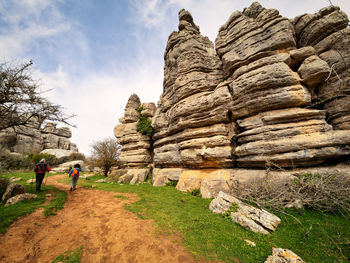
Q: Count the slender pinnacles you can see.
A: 2